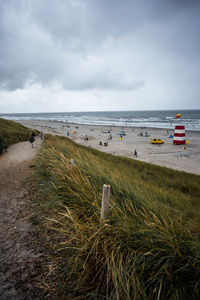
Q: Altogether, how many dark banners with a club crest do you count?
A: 0